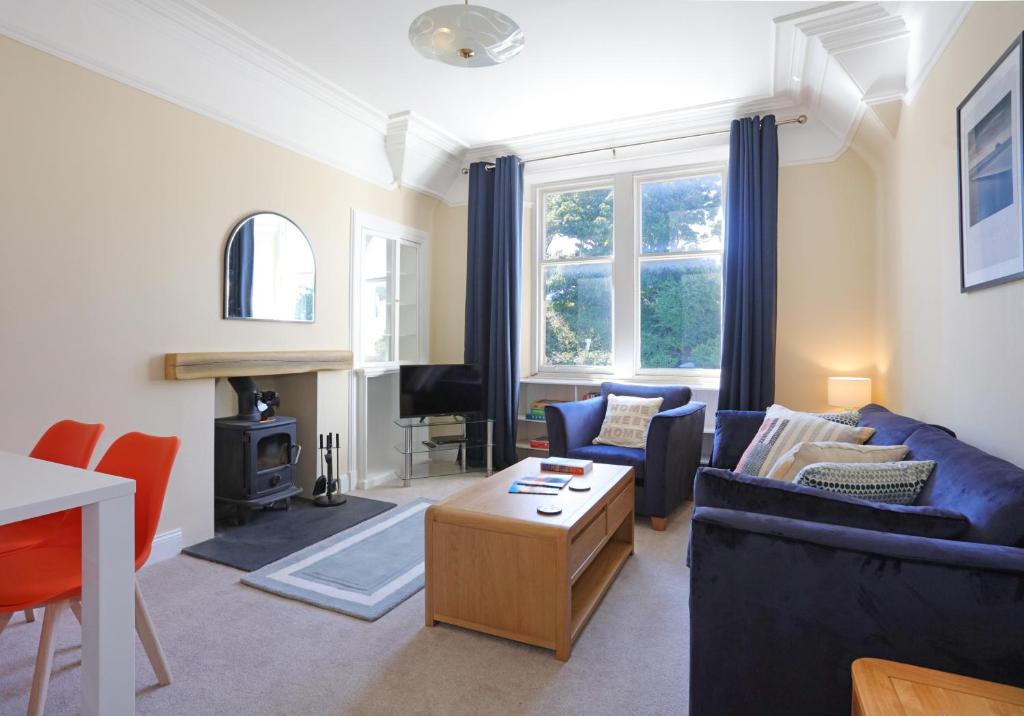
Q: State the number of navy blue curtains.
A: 2